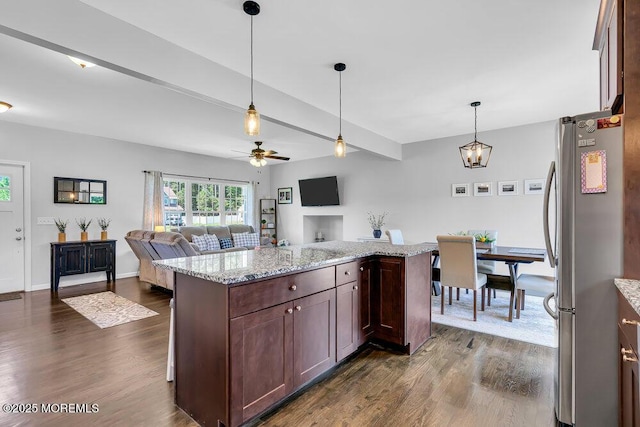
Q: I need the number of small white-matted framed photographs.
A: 4